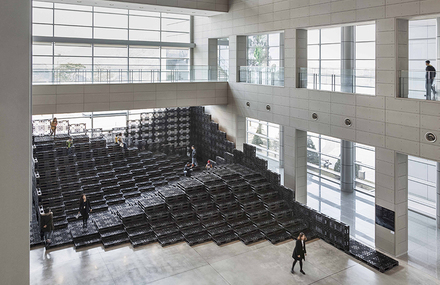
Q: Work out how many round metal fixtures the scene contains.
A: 5